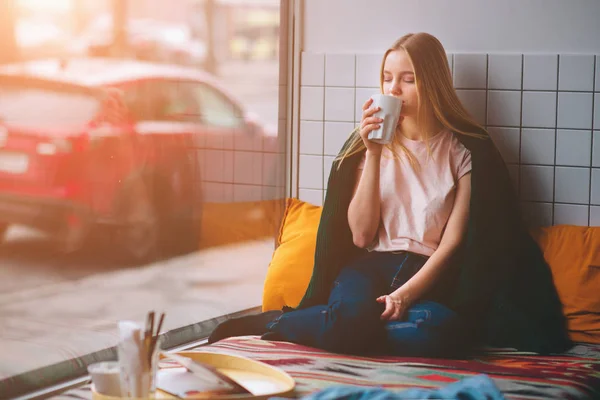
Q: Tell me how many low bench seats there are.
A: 1